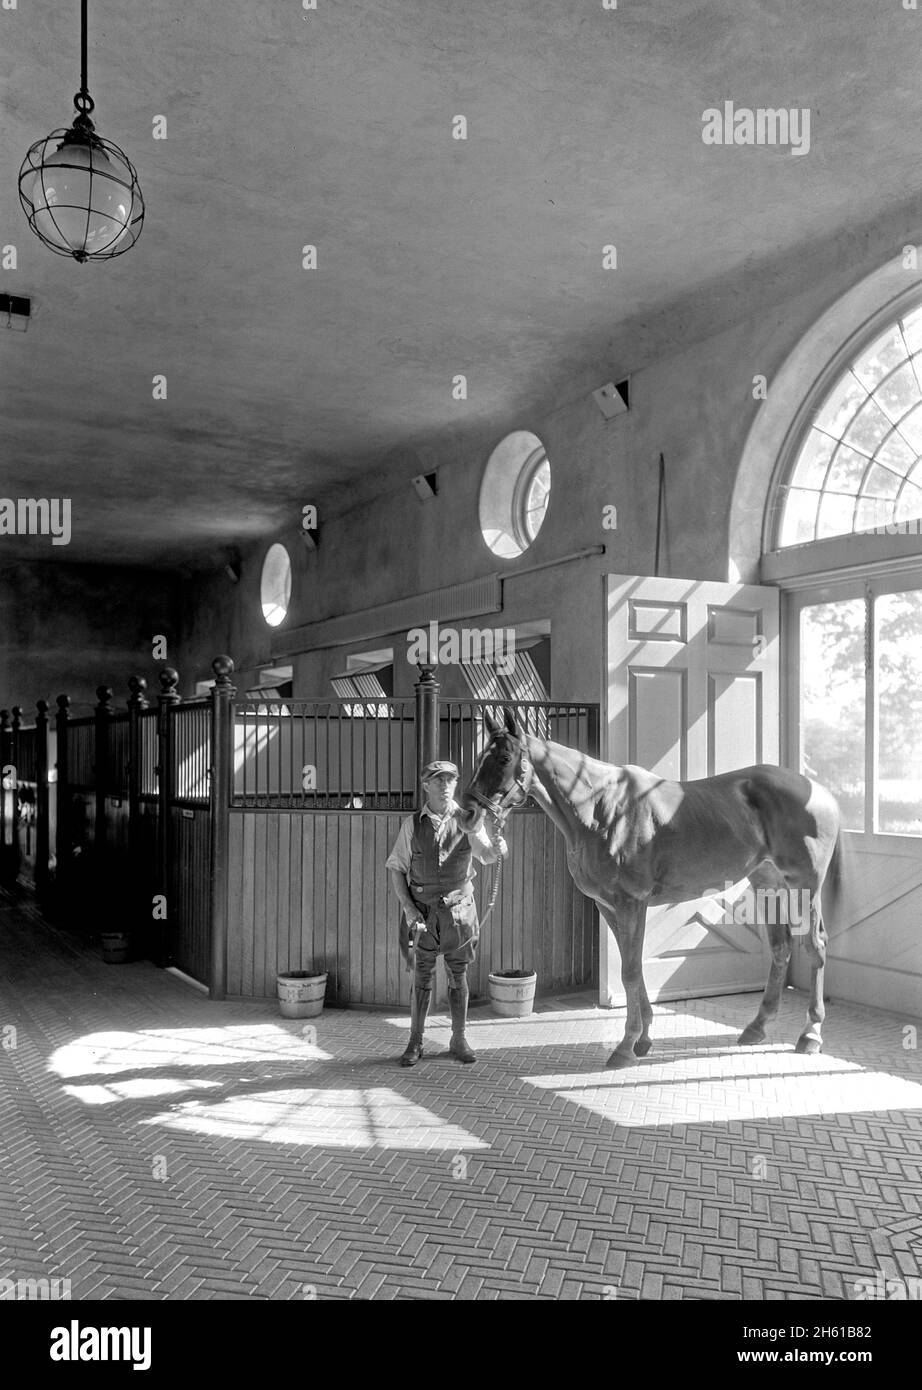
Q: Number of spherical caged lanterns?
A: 1